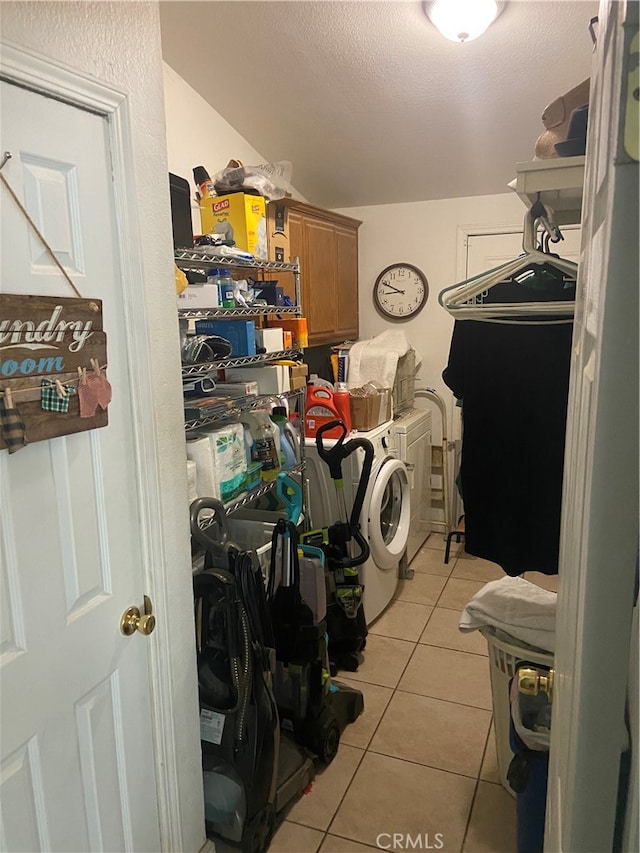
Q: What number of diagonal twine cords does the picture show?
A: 1